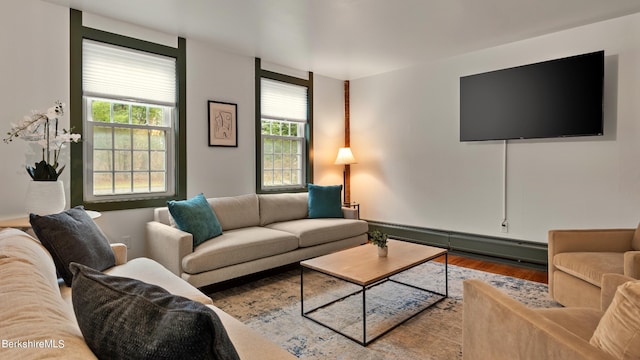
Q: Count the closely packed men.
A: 0